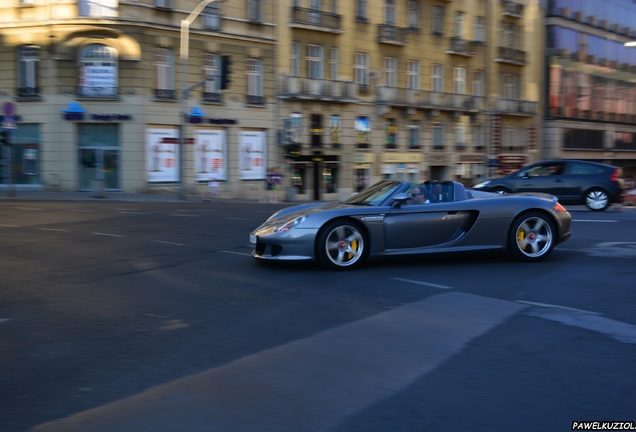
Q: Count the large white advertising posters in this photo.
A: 3